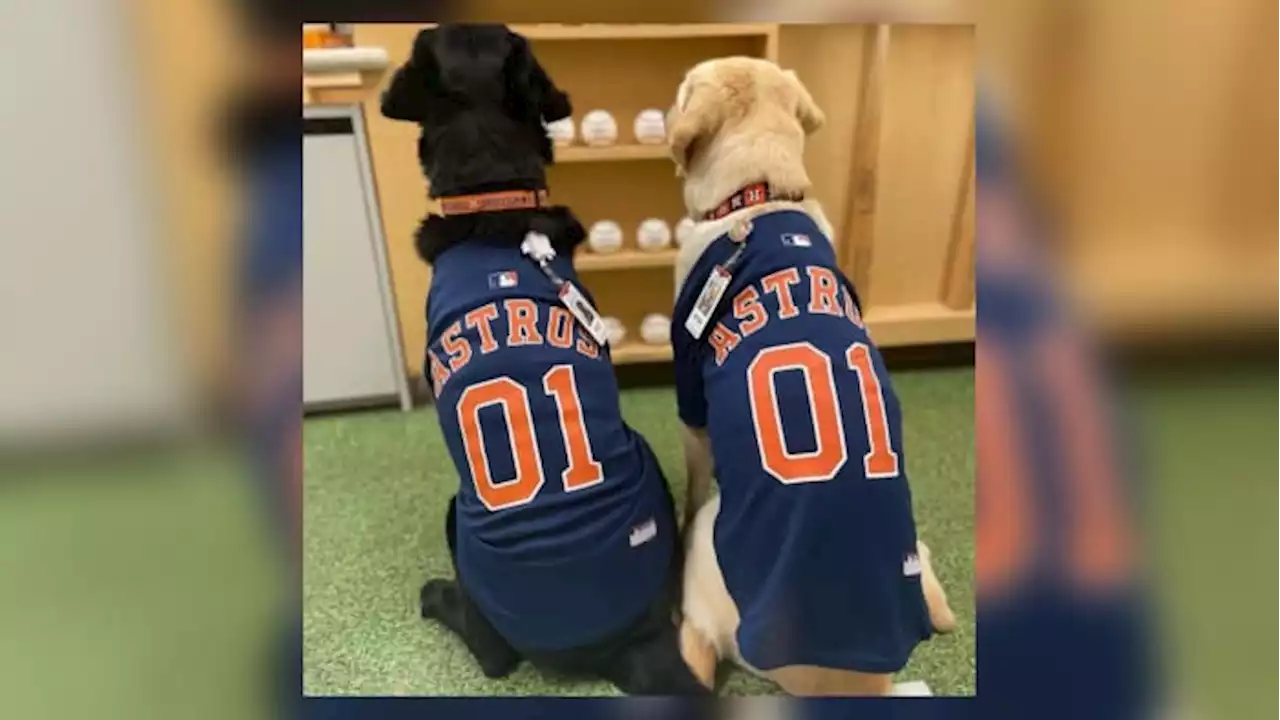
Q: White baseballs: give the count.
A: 8